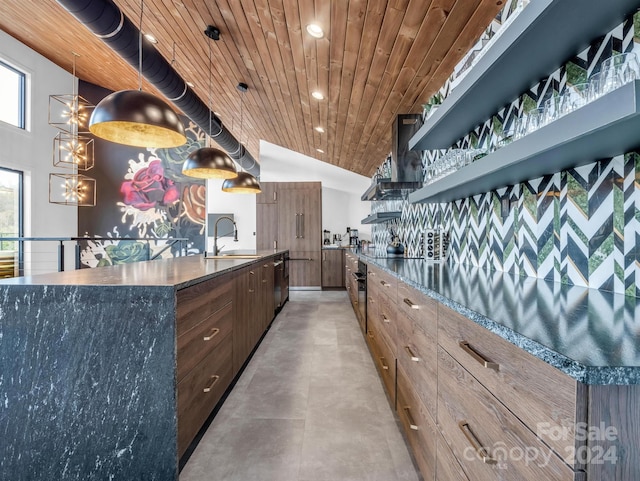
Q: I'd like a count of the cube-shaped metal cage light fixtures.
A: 3